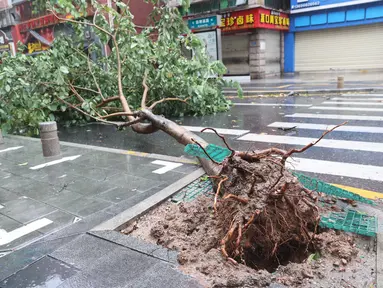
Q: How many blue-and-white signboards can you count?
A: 2